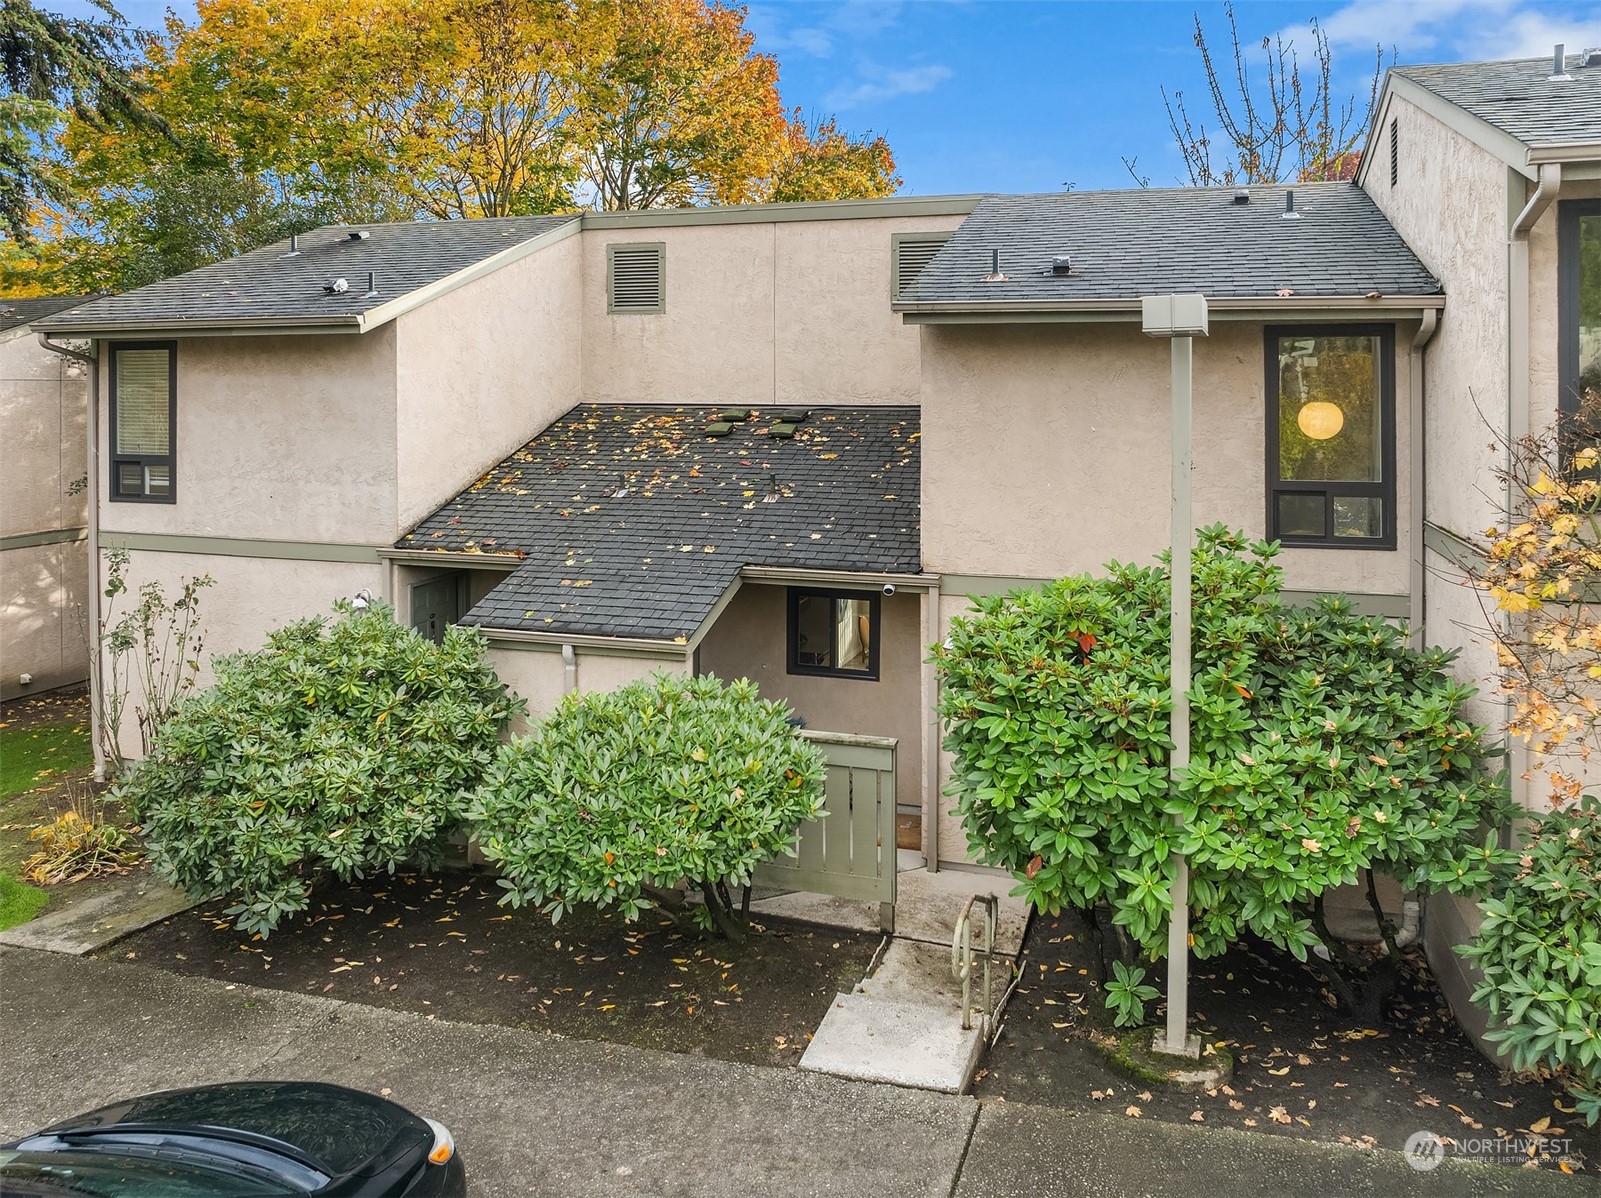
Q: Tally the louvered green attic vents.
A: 2